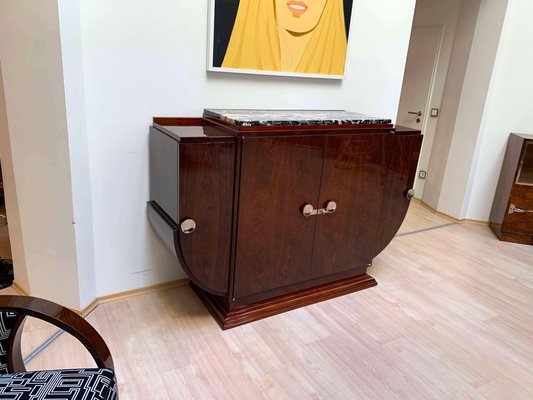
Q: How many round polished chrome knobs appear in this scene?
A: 4